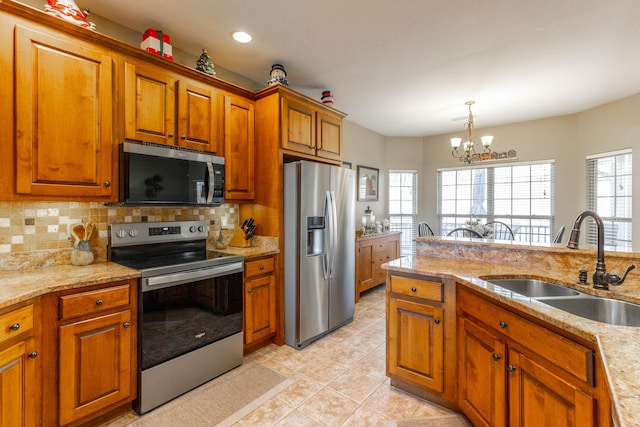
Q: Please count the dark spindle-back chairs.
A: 4